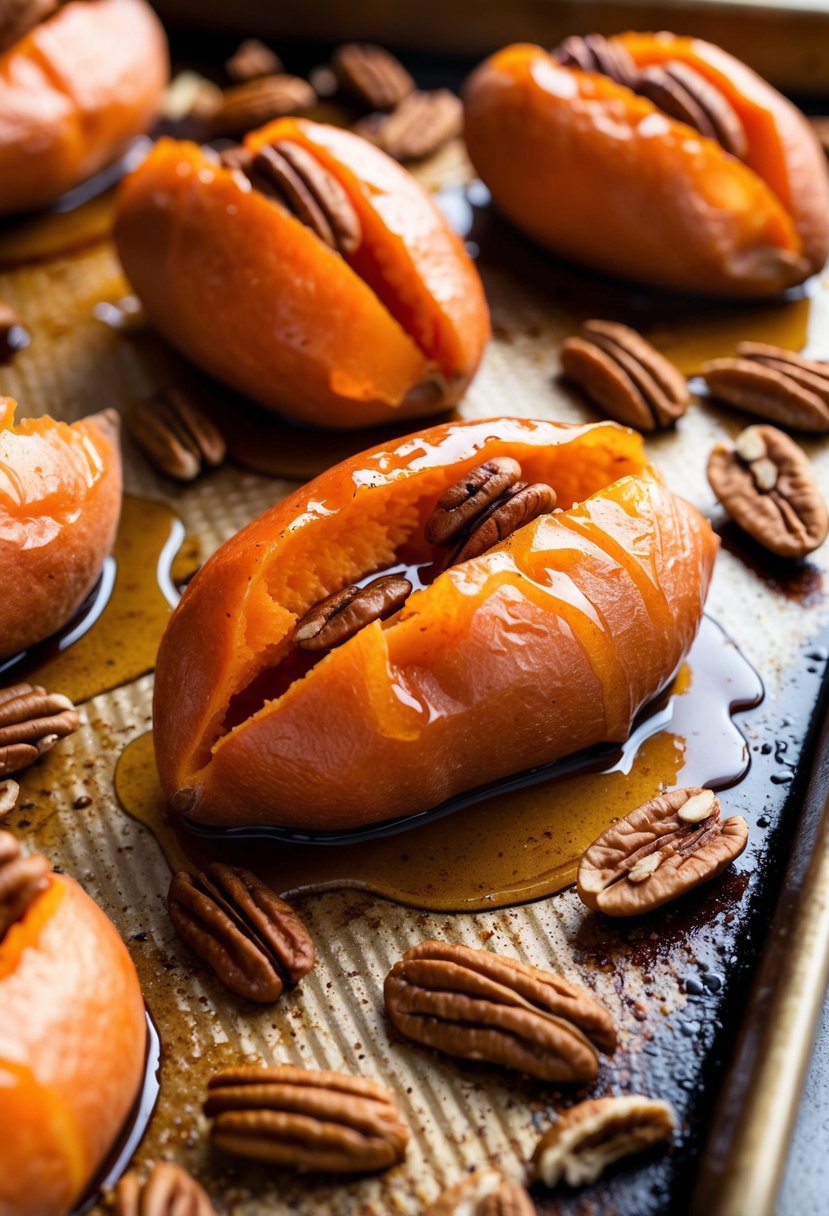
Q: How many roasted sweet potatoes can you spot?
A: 6